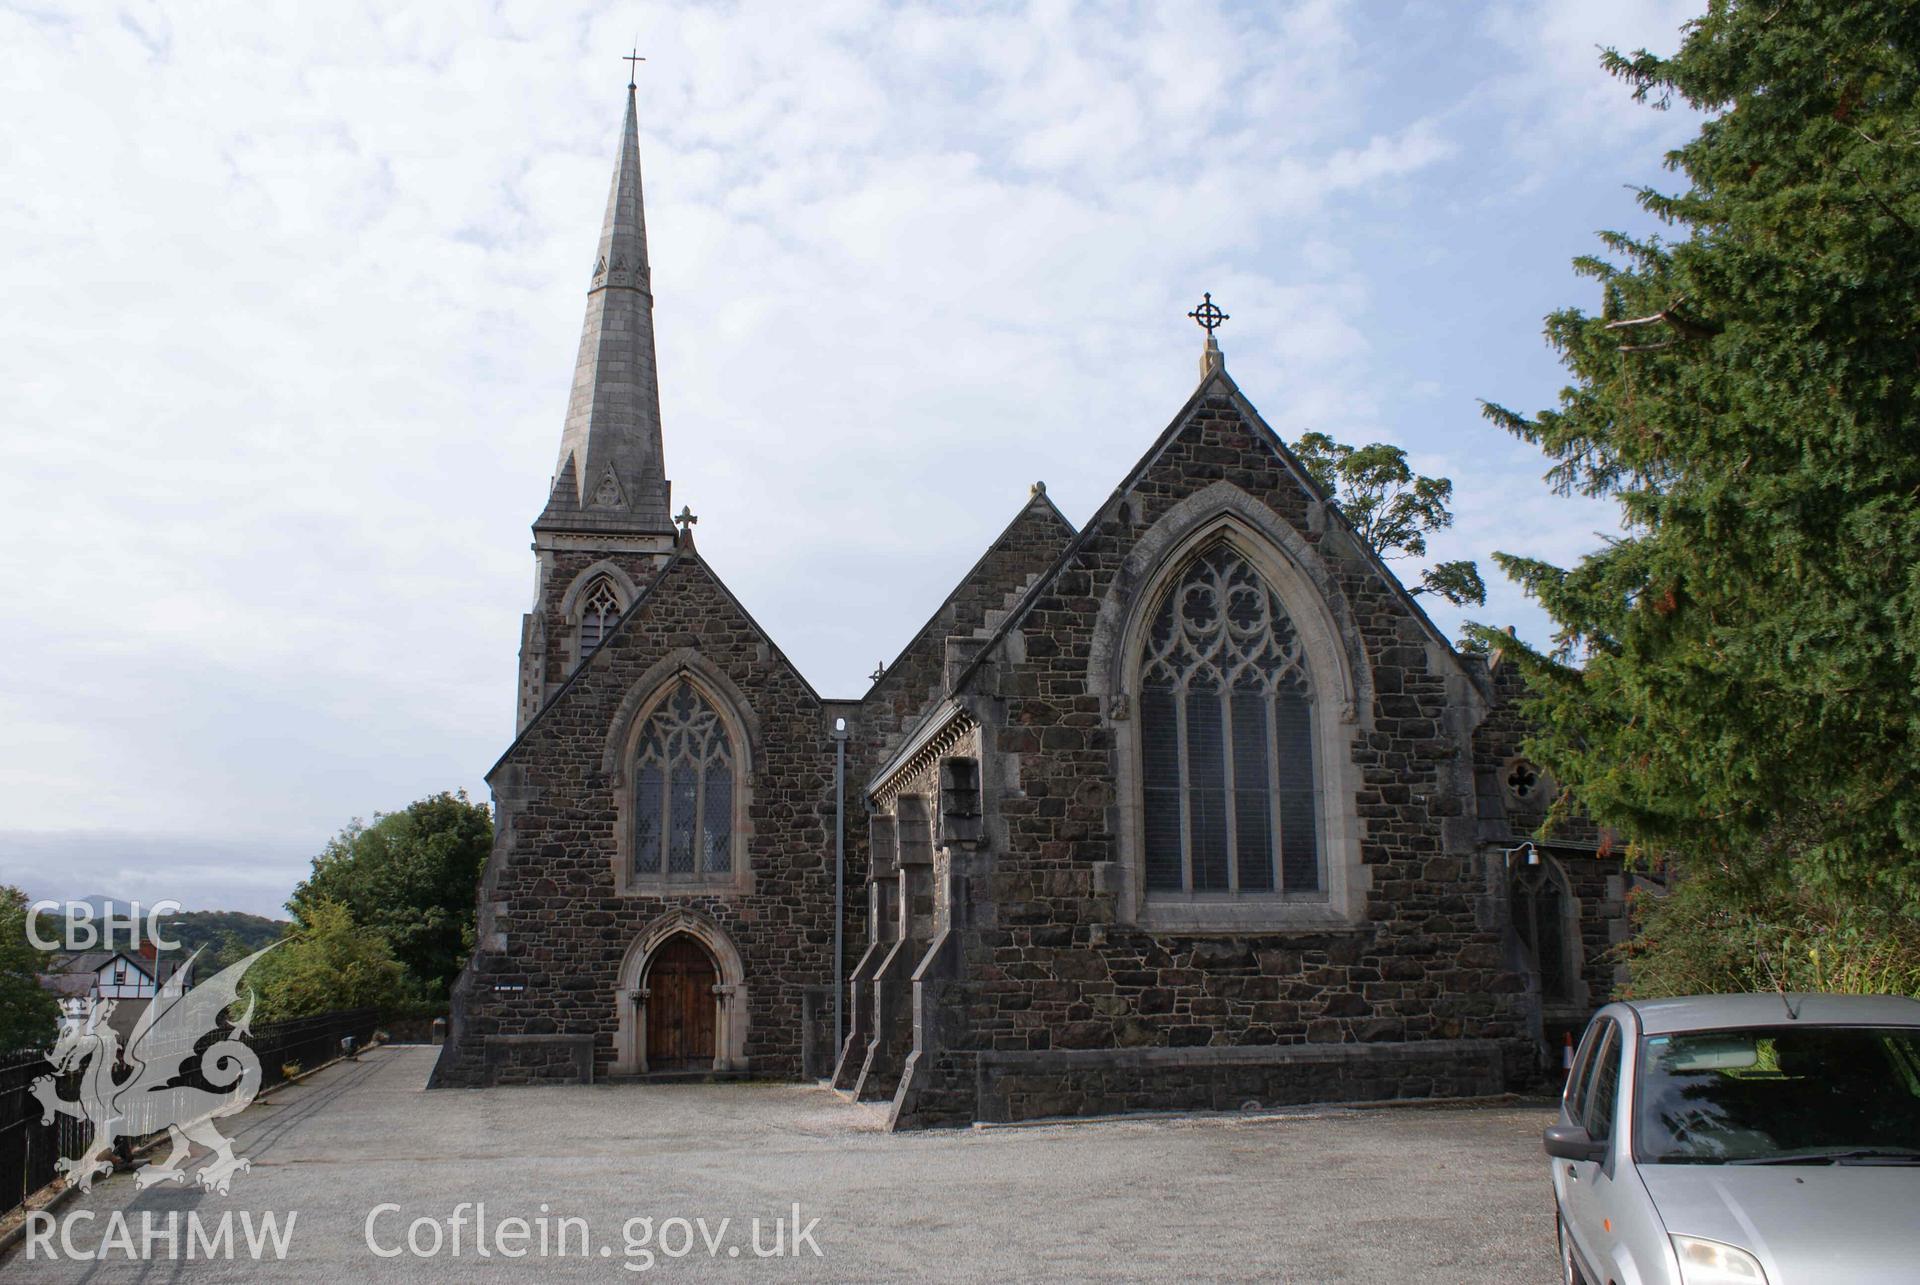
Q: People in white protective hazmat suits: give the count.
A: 0